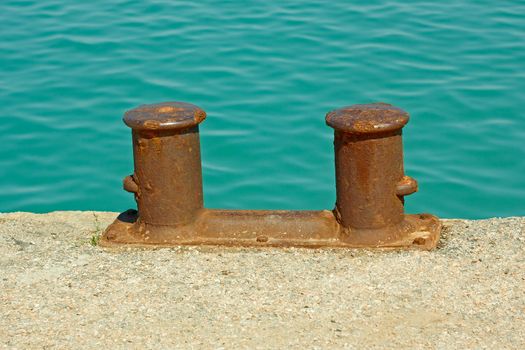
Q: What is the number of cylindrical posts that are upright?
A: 2